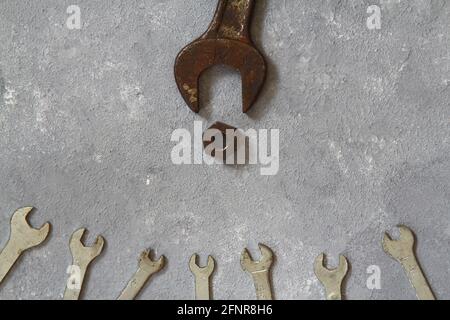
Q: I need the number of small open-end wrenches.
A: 7